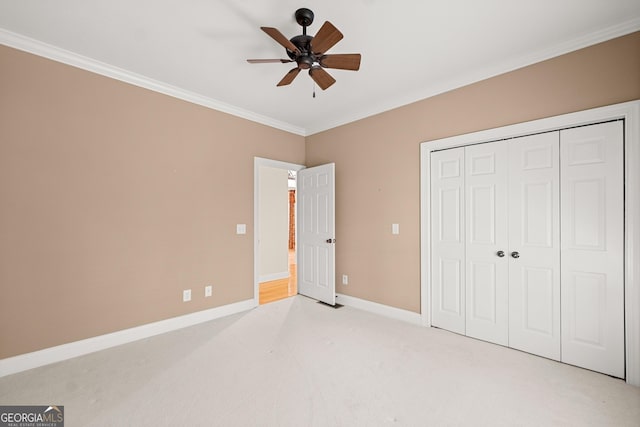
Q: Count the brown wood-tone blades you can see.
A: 6